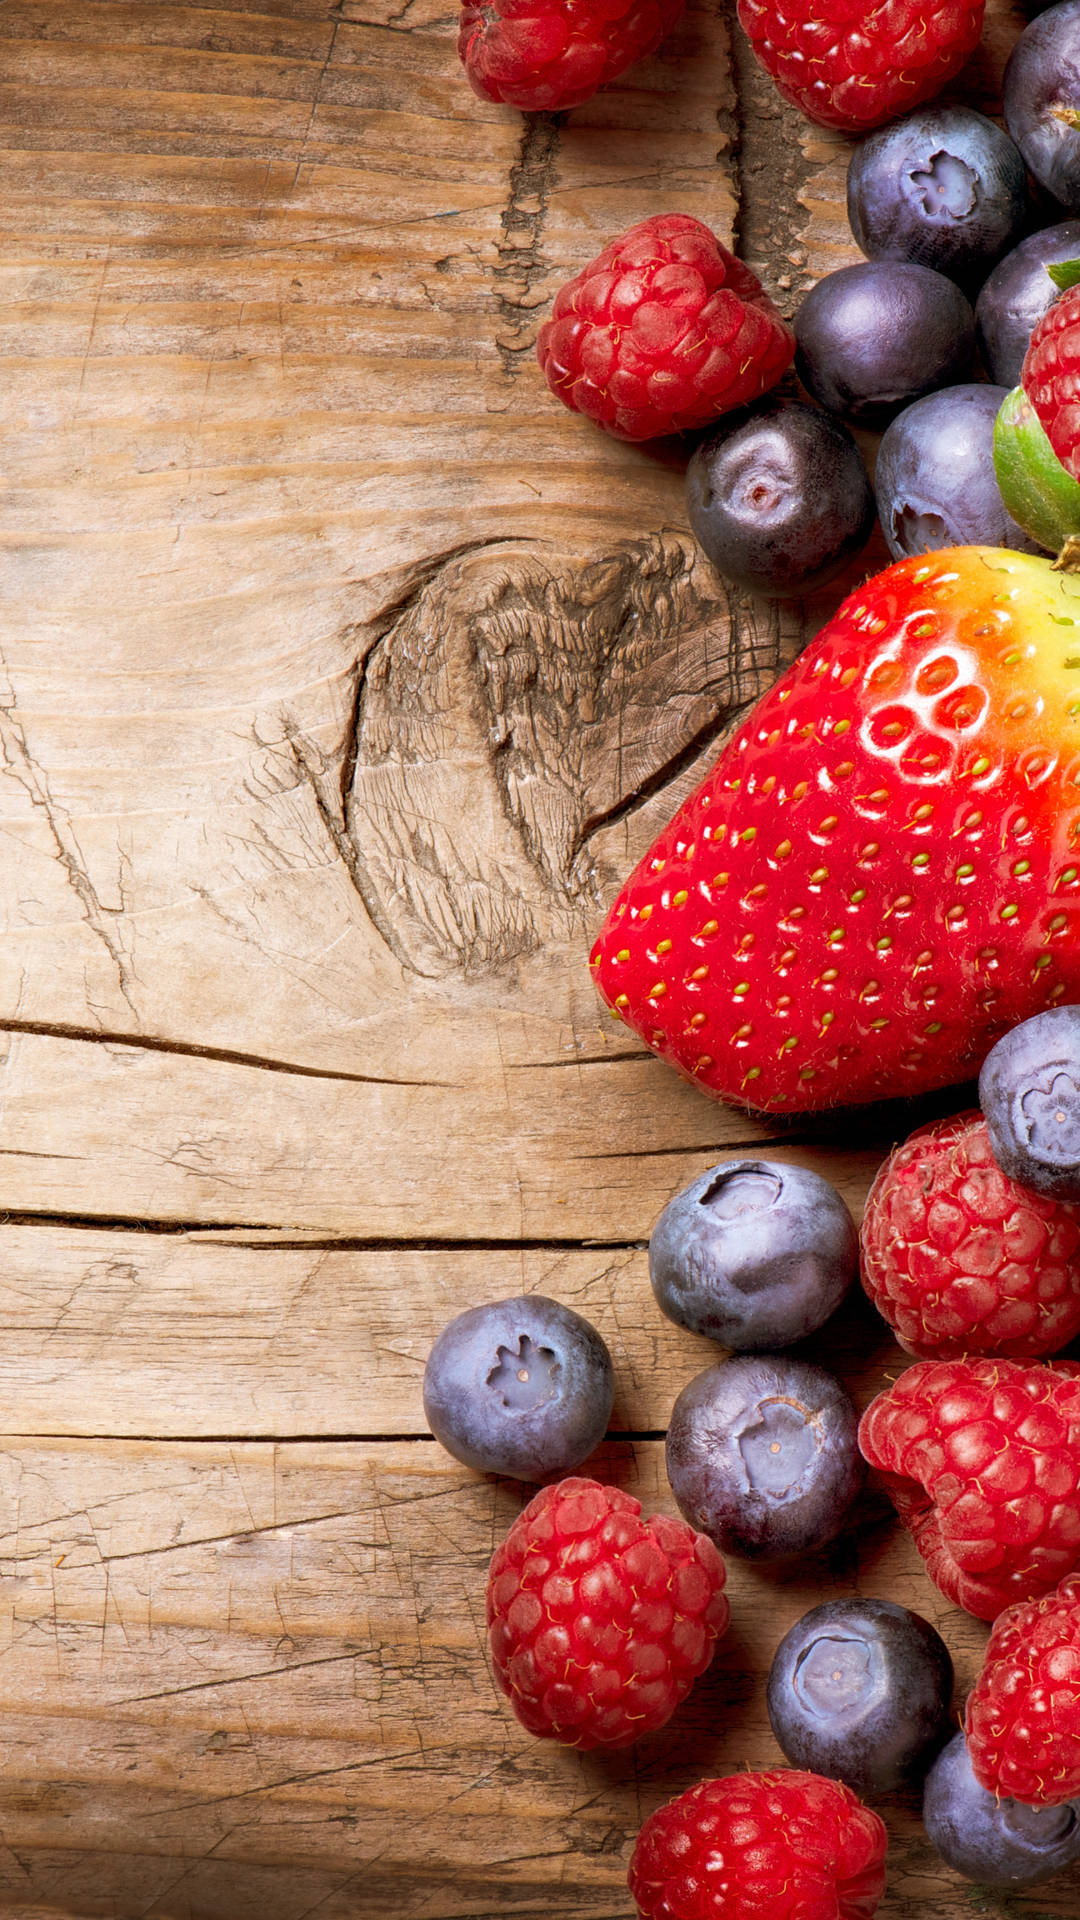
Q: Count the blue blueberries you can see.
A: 12